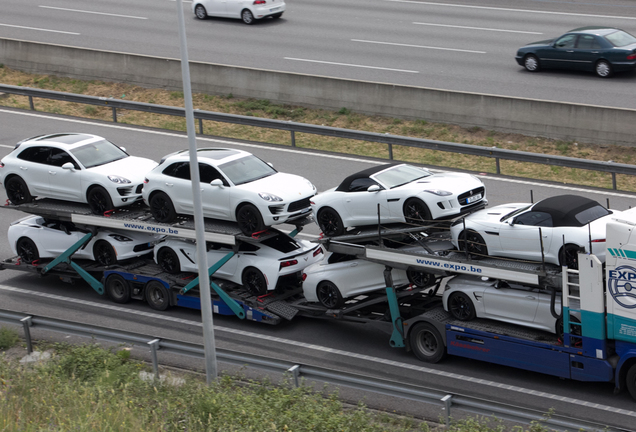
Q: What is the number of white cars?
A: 9